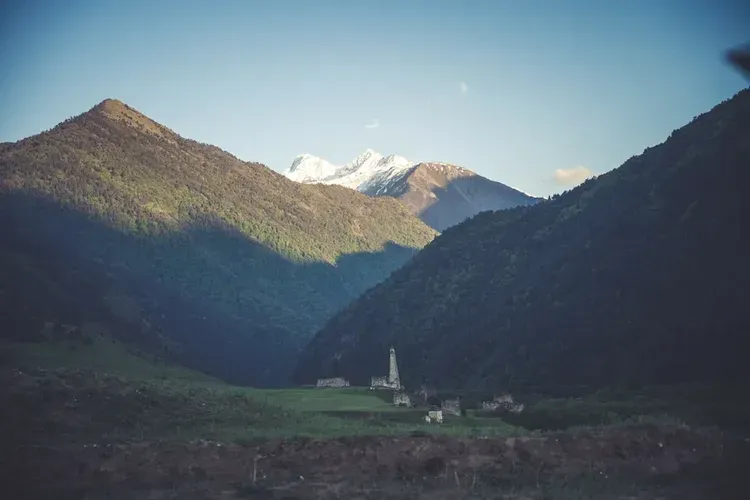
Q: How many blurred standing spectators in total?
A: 0